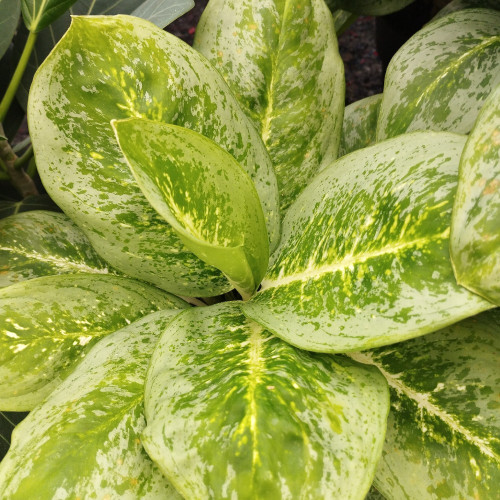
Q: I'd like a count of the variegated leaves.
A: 12